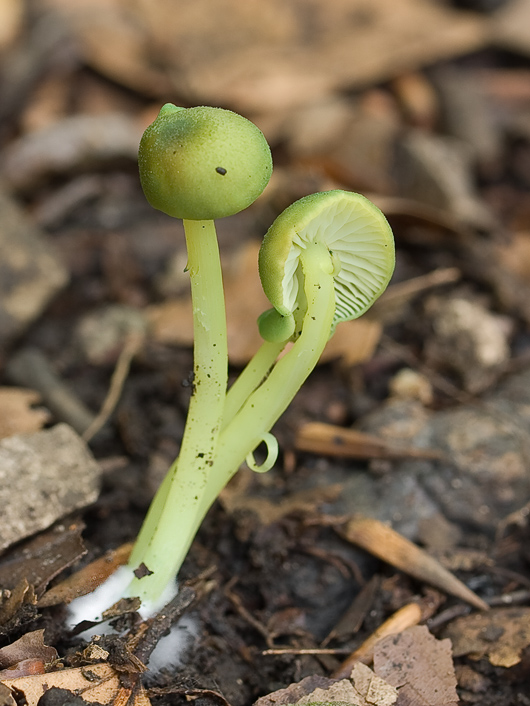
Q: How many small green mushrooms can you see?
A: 3